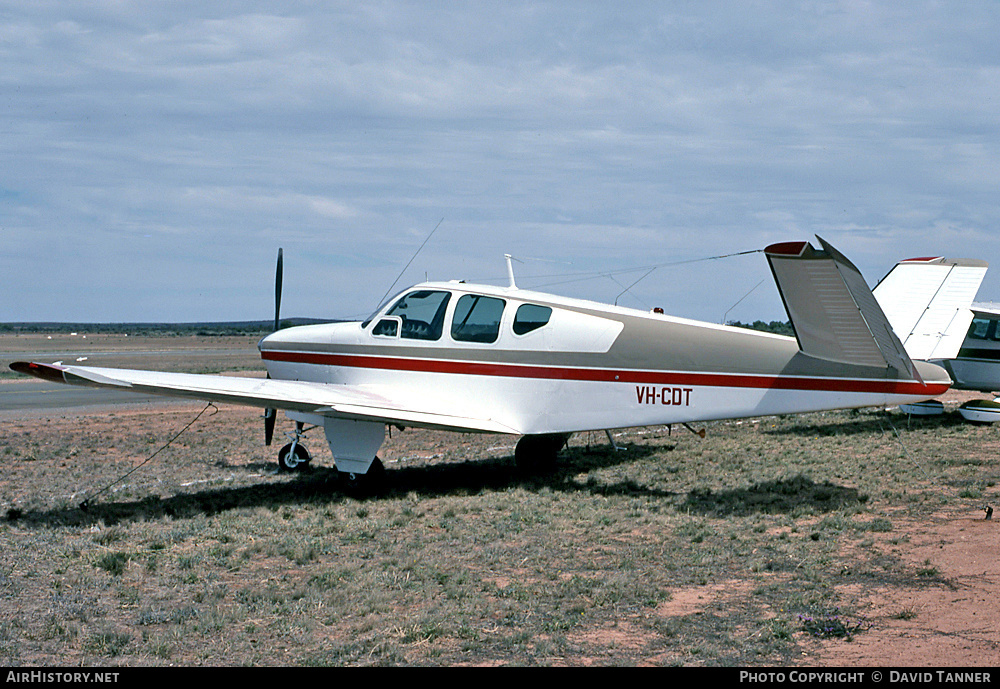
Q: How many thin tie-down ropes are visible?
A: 2